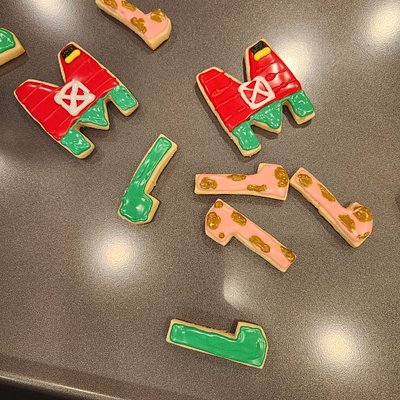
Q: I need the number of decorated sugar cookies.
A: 9